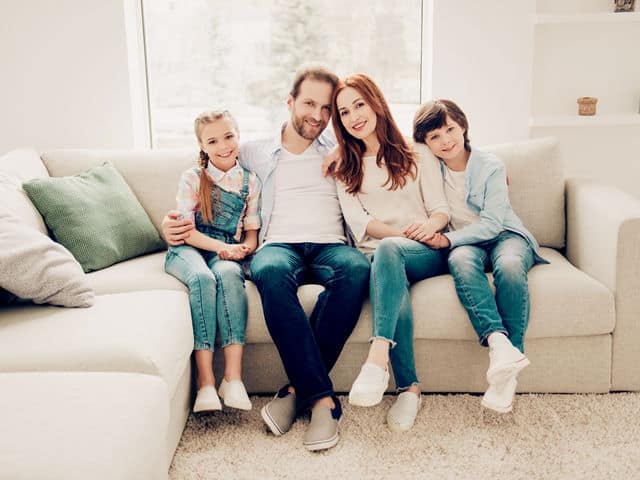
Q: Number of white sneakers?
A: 6